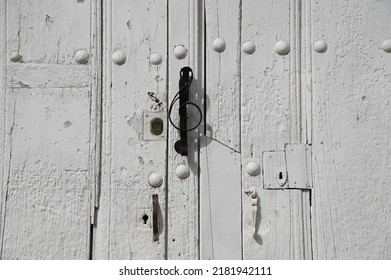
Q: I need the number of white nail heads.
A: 13